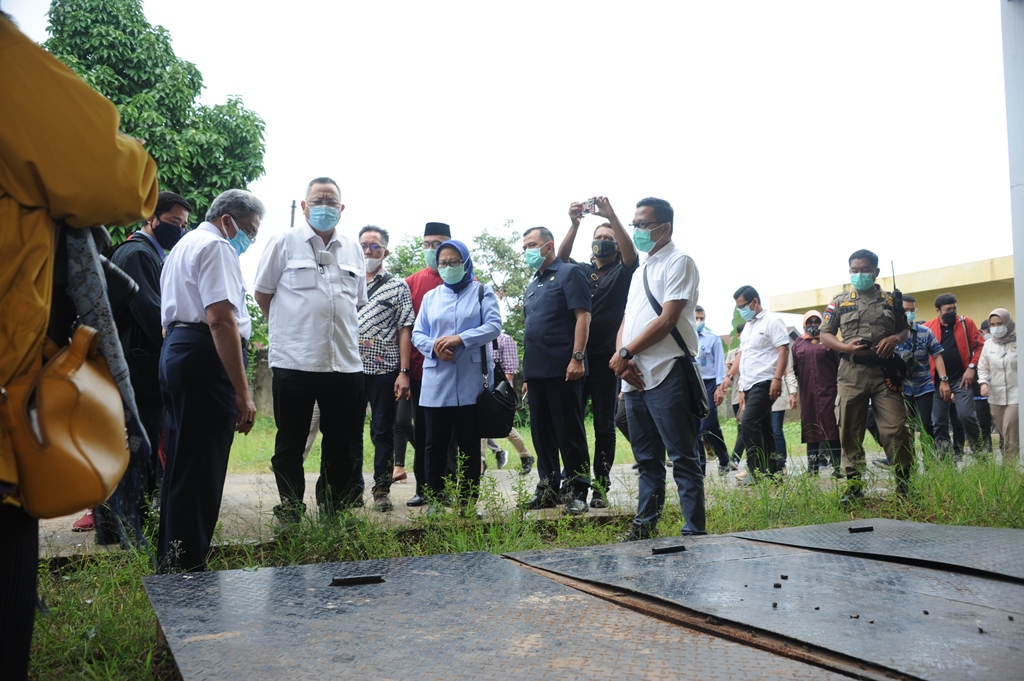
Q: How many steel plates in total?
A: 3